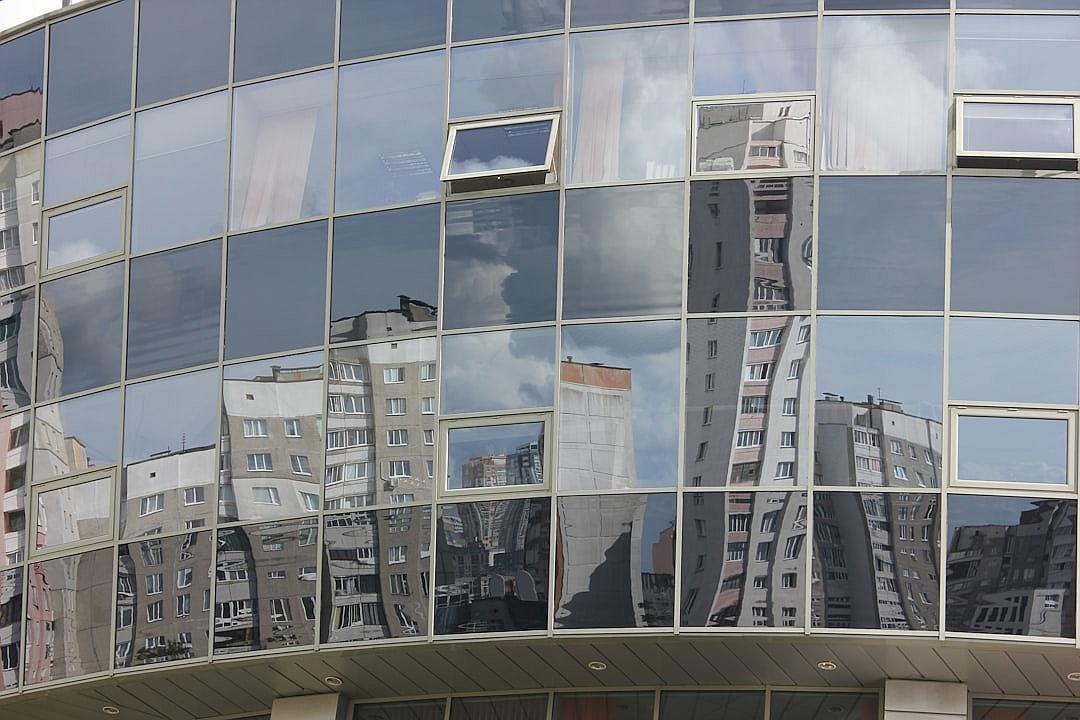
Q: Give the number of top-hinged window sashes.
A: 7